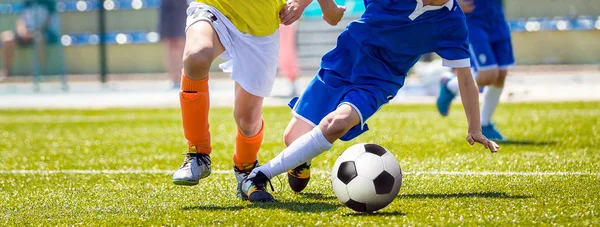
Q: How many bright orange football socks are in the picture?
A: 2